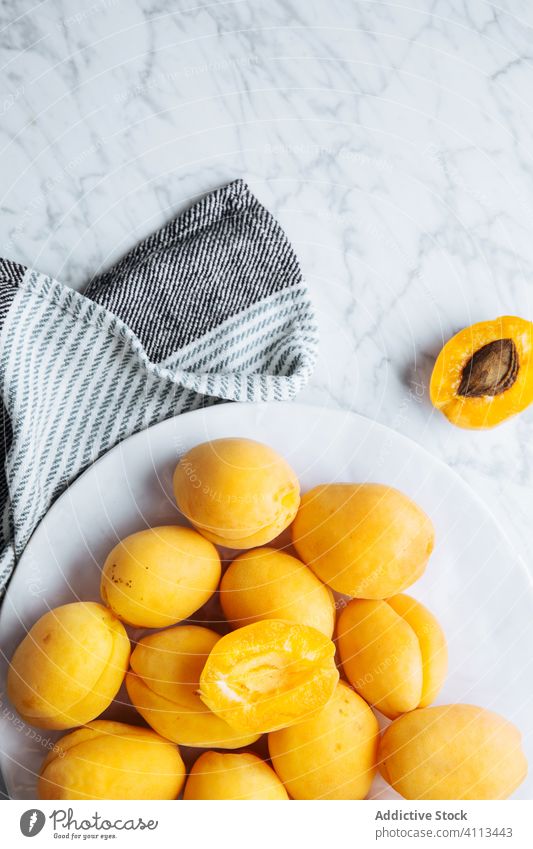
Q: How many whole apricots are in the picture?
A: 11